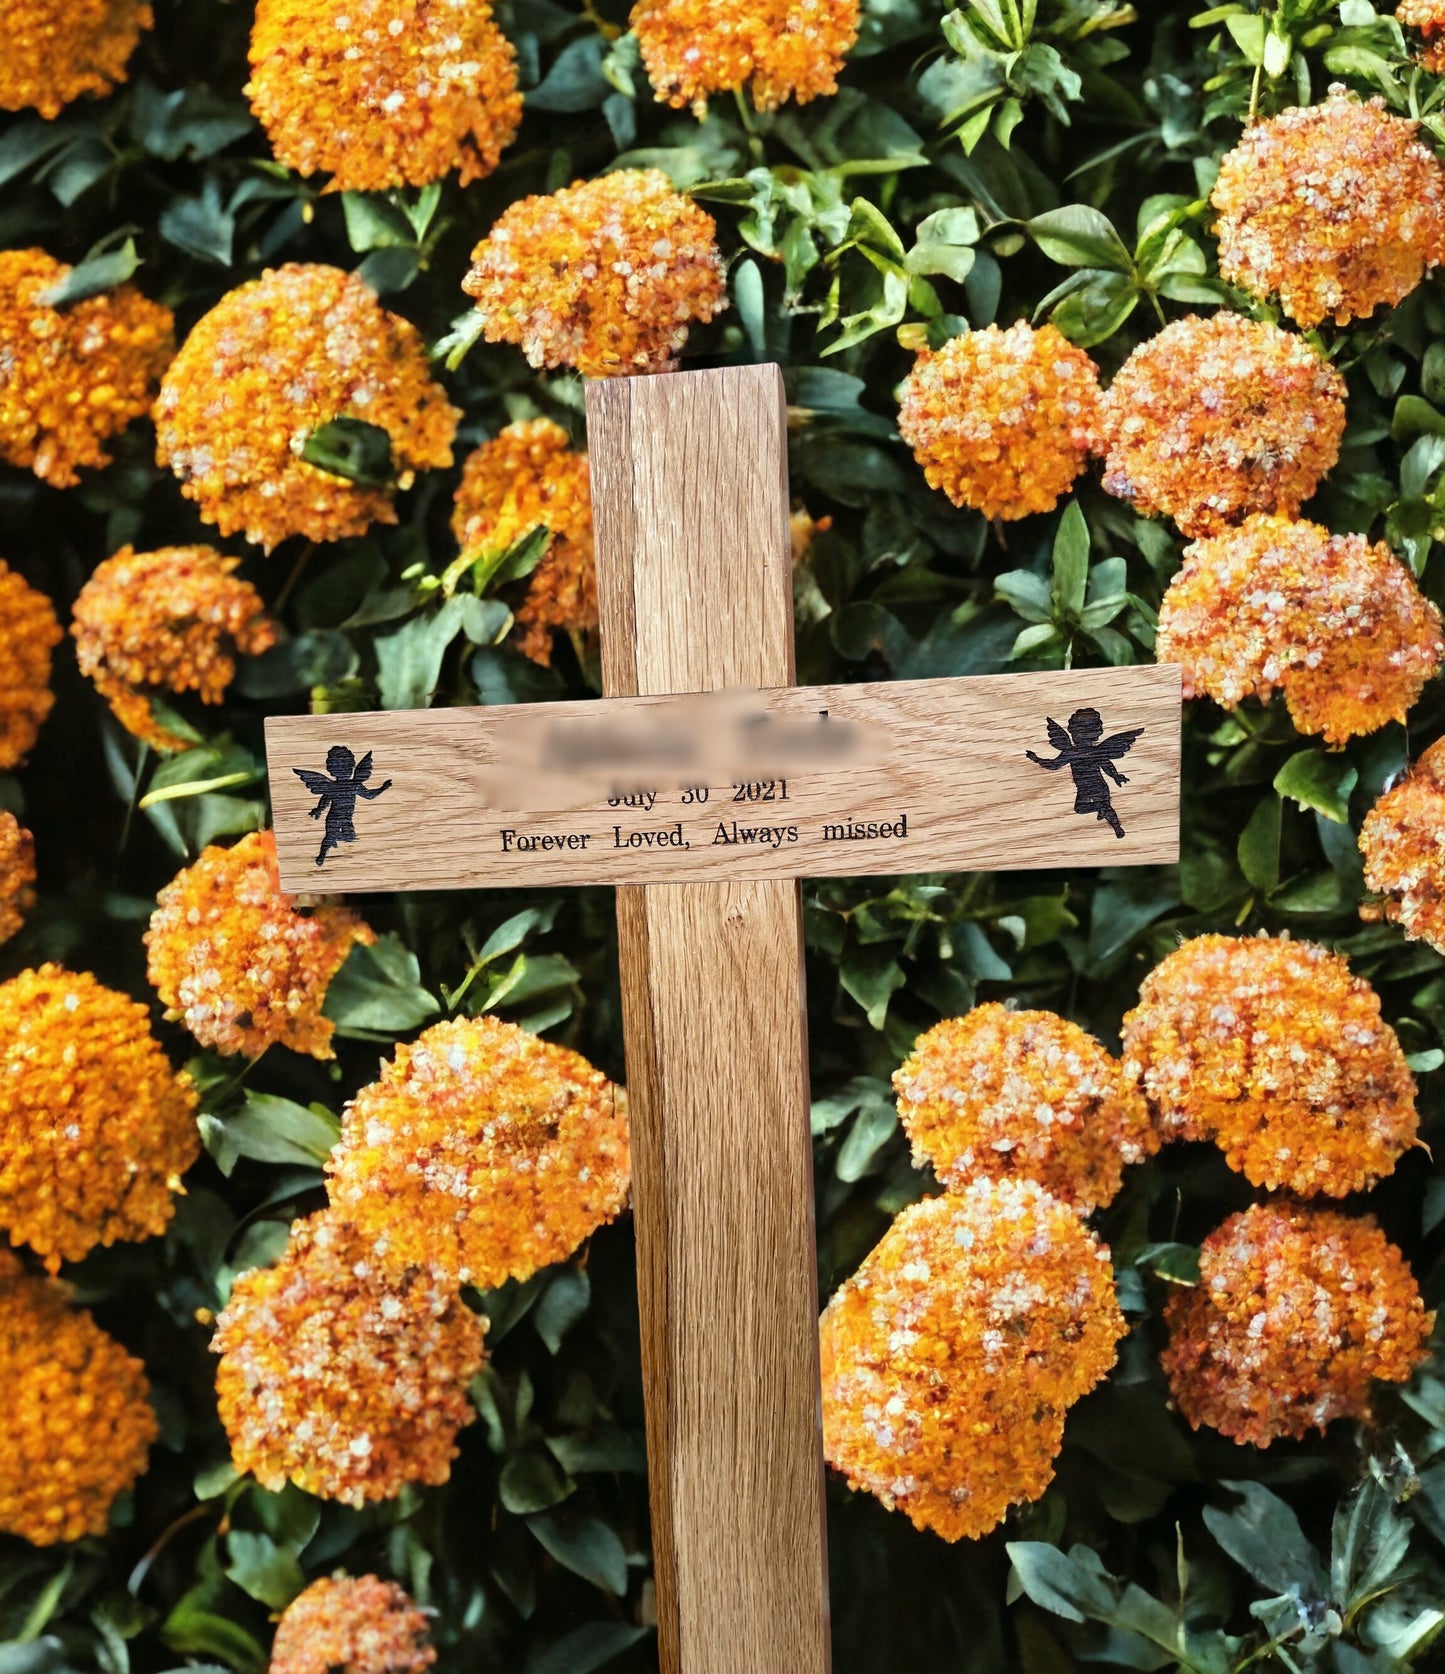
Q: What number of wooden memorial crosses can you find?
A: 1